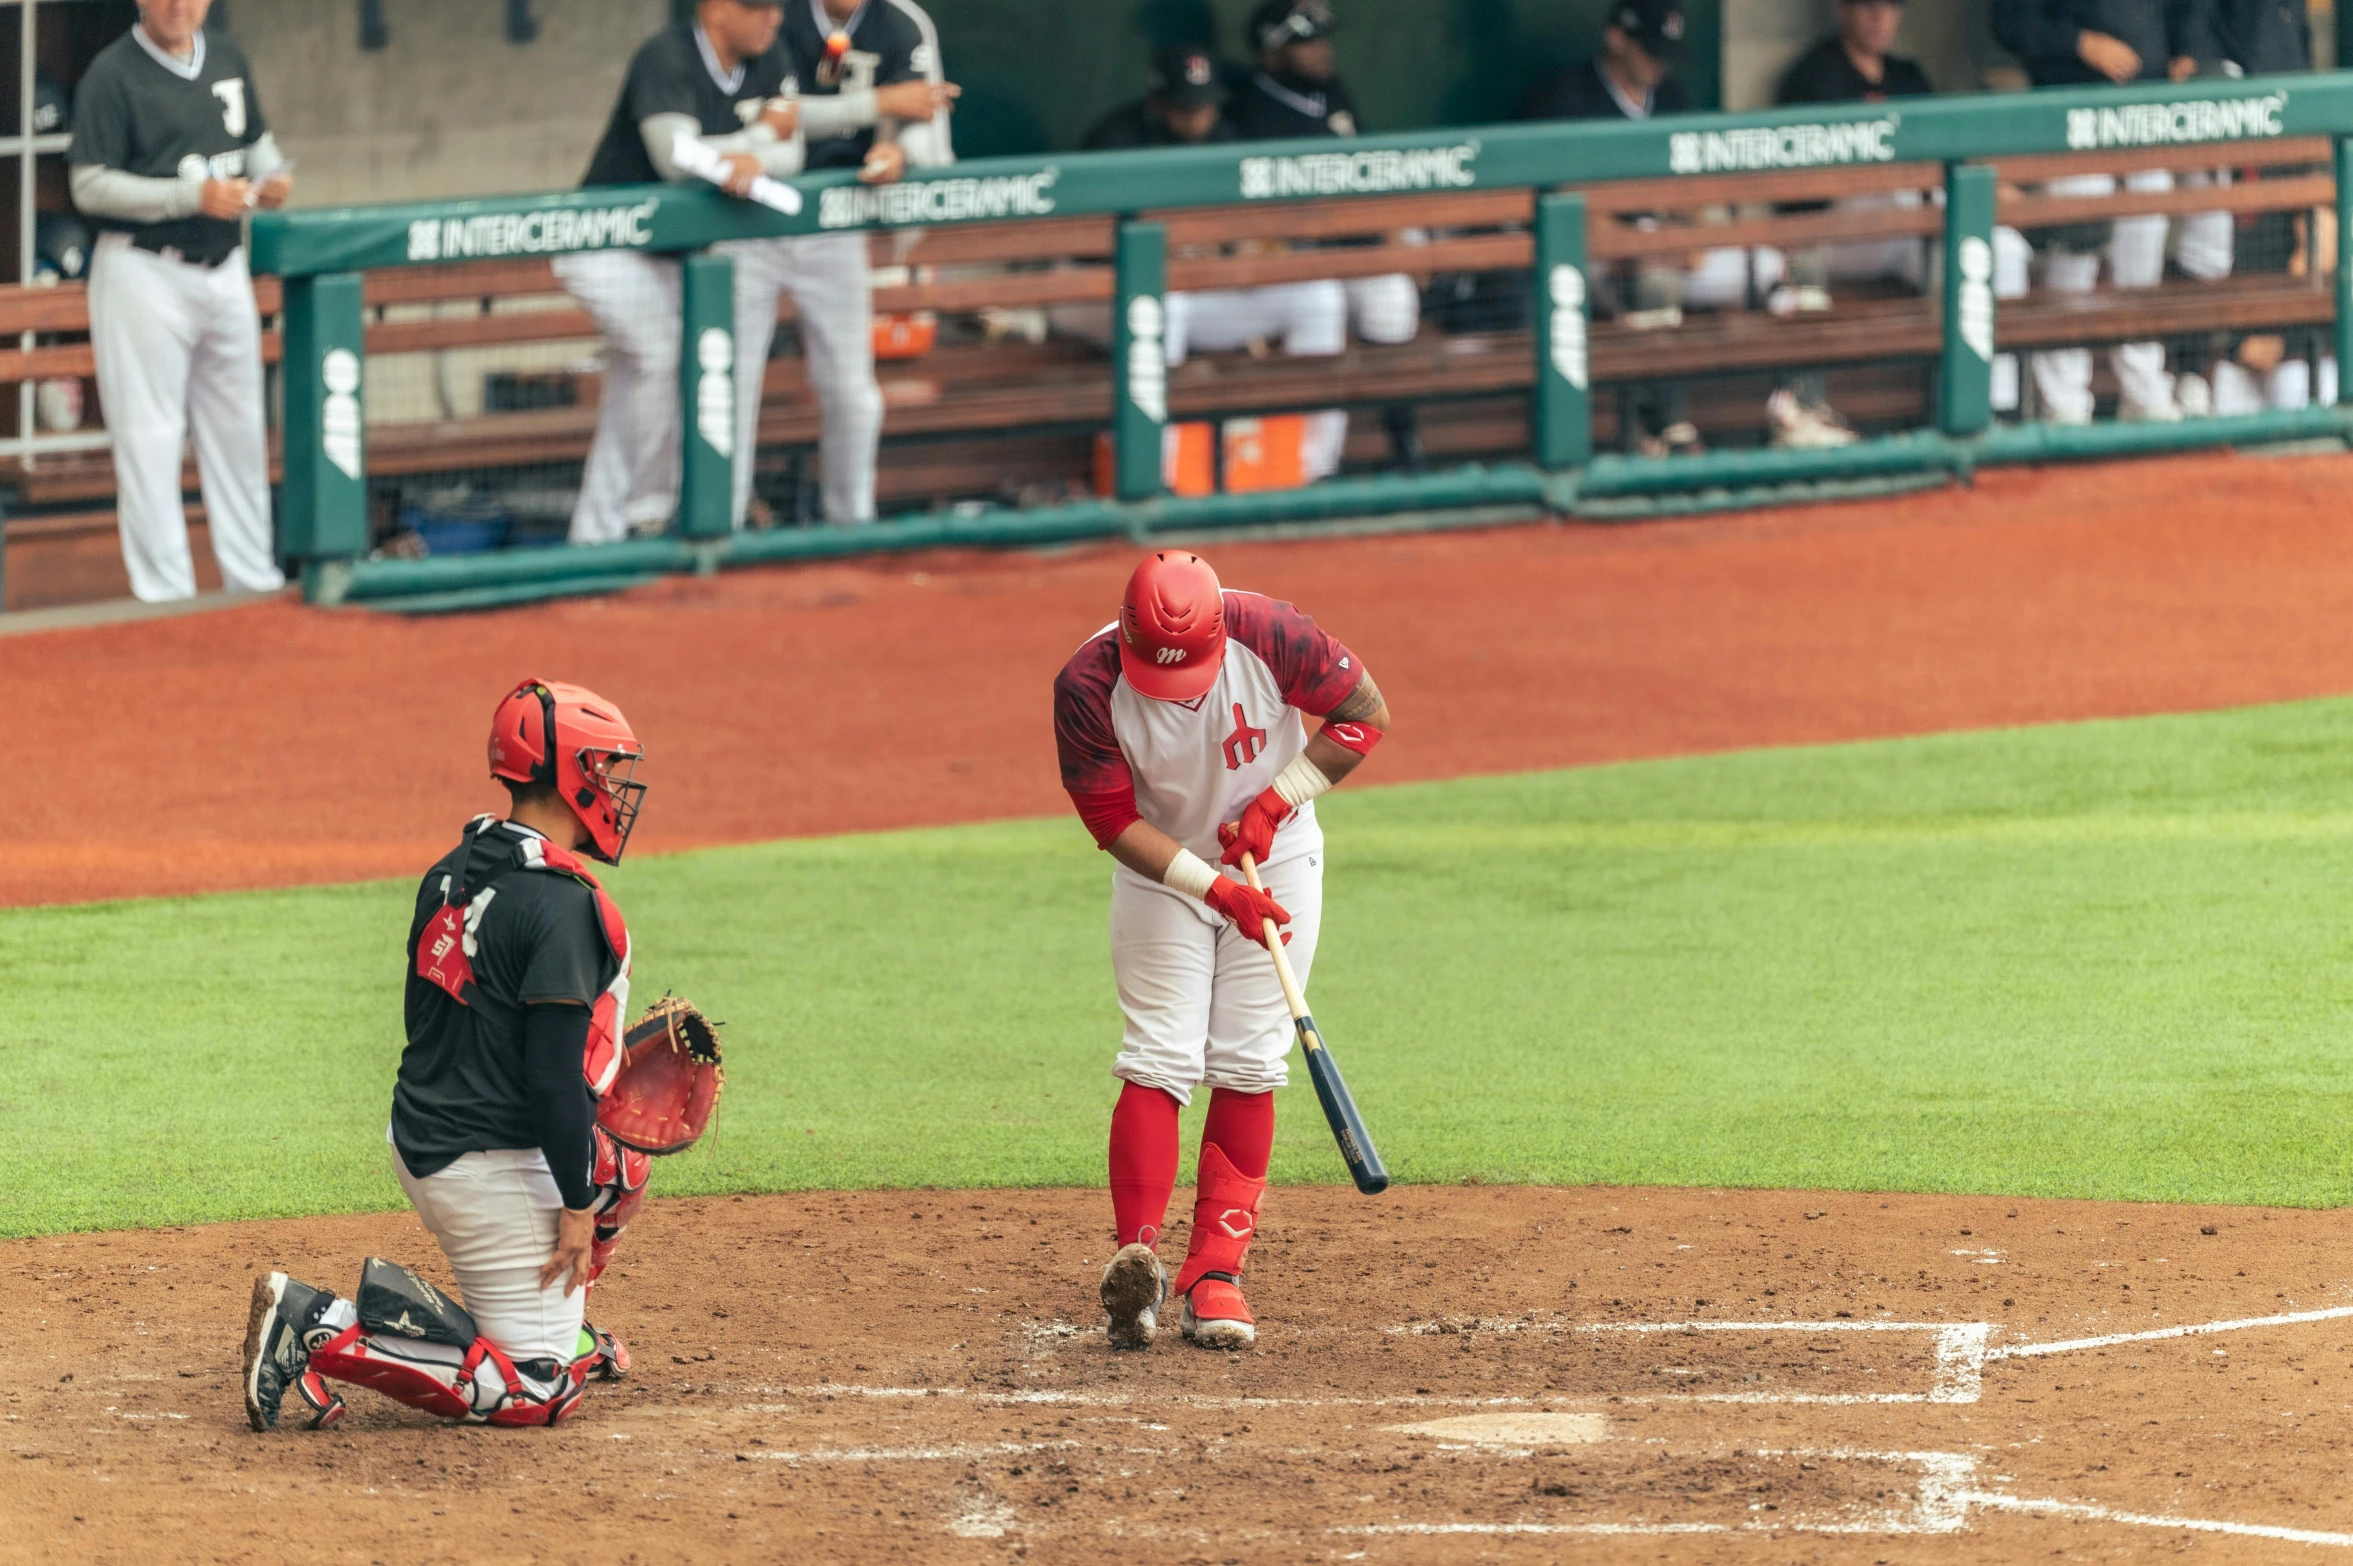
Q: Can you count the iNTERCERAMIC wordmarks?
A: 5